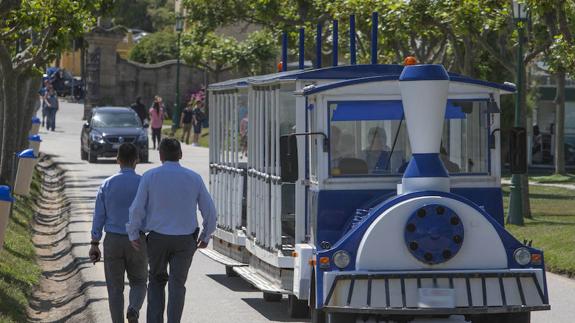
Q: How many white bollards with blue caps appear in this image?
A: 4